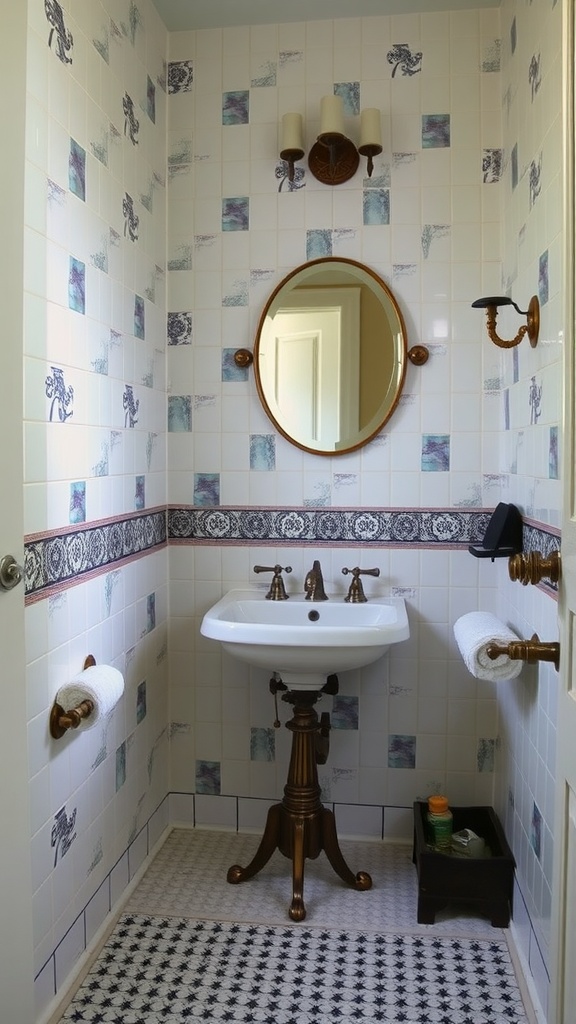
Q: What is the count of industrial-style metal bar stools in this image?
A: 0